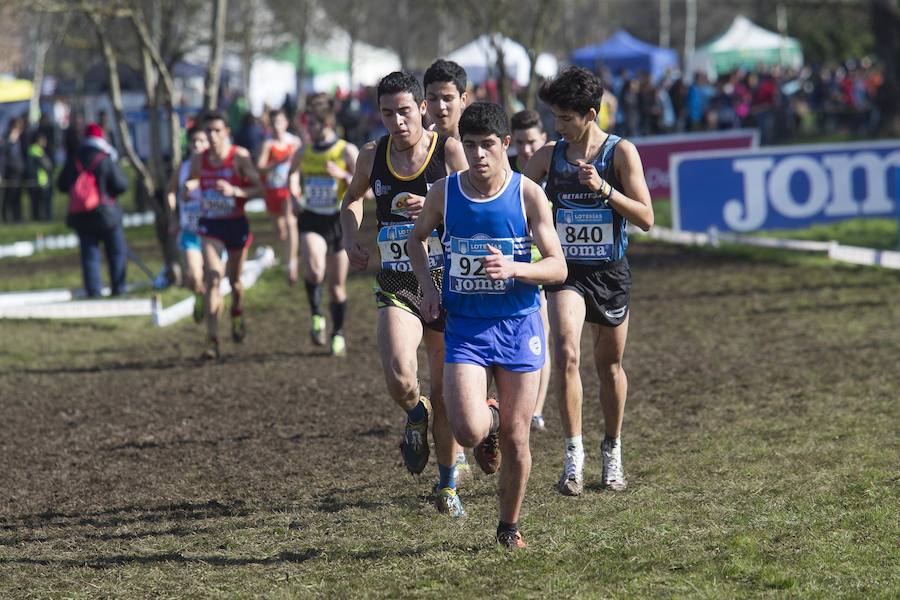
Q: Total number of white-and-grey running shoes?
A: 2